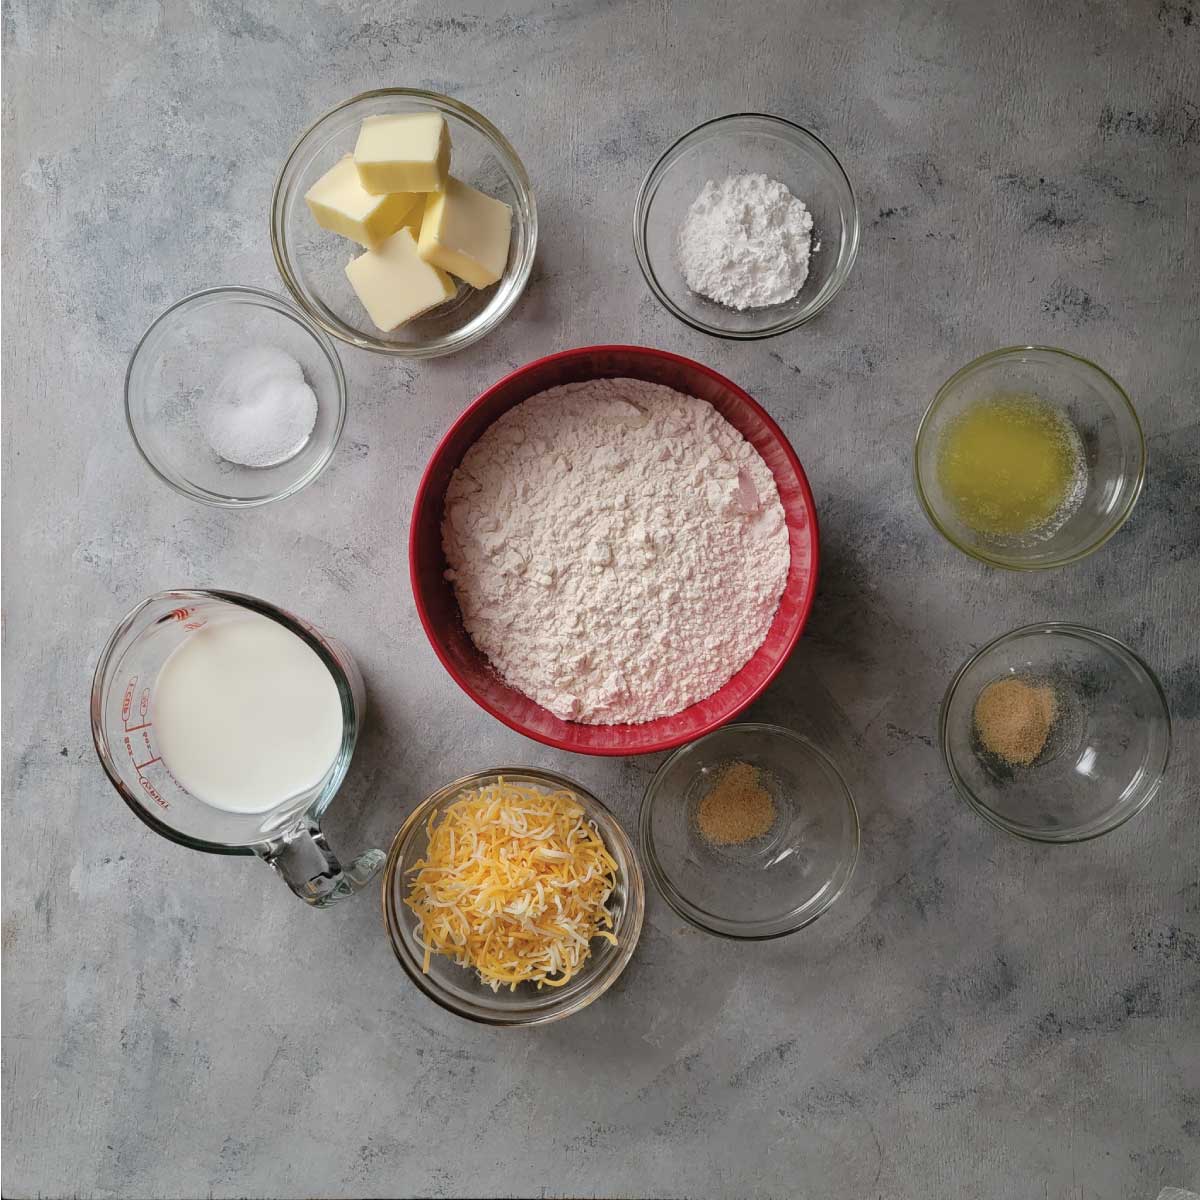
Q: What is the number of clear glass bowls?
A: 7